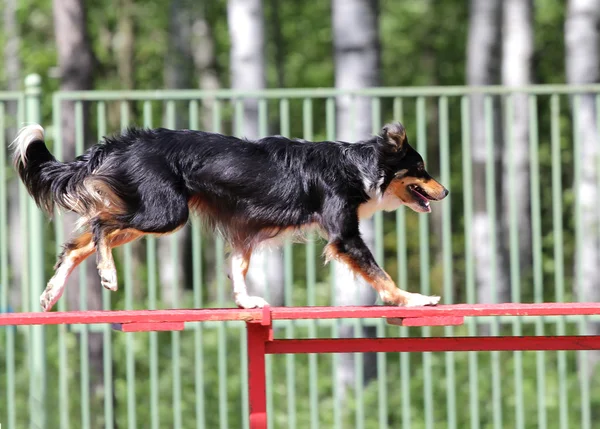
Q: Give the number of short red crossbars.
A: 2